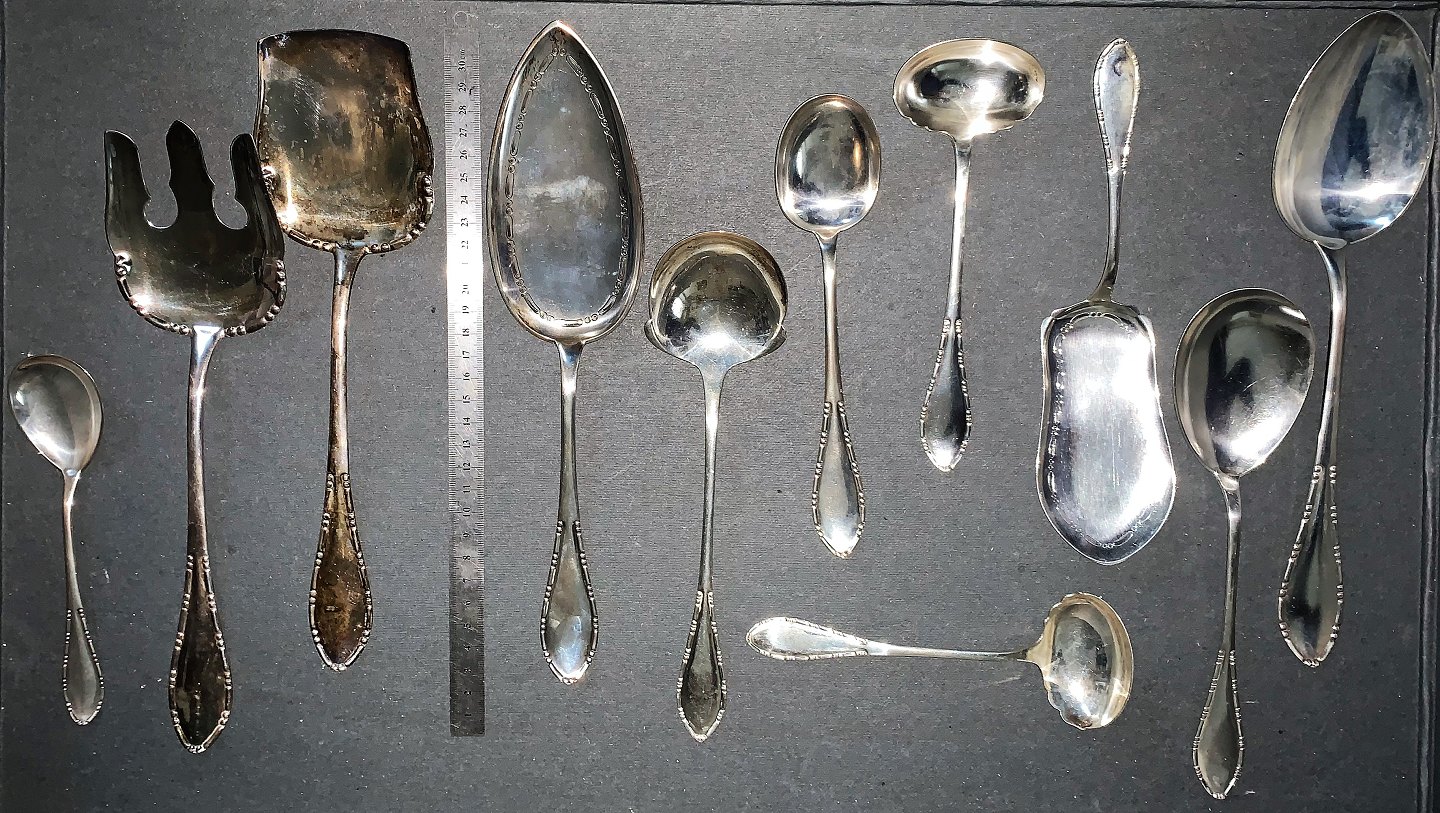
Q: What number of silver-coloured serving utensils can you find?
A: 11